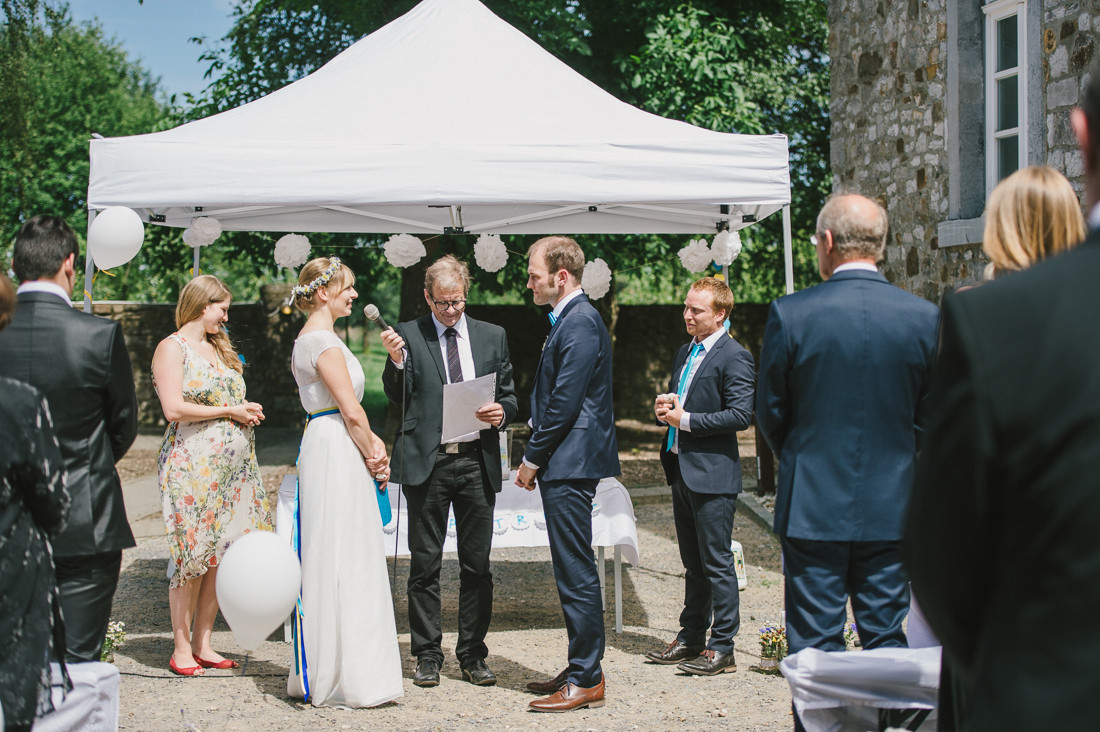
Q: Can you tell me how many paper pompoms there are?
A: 7